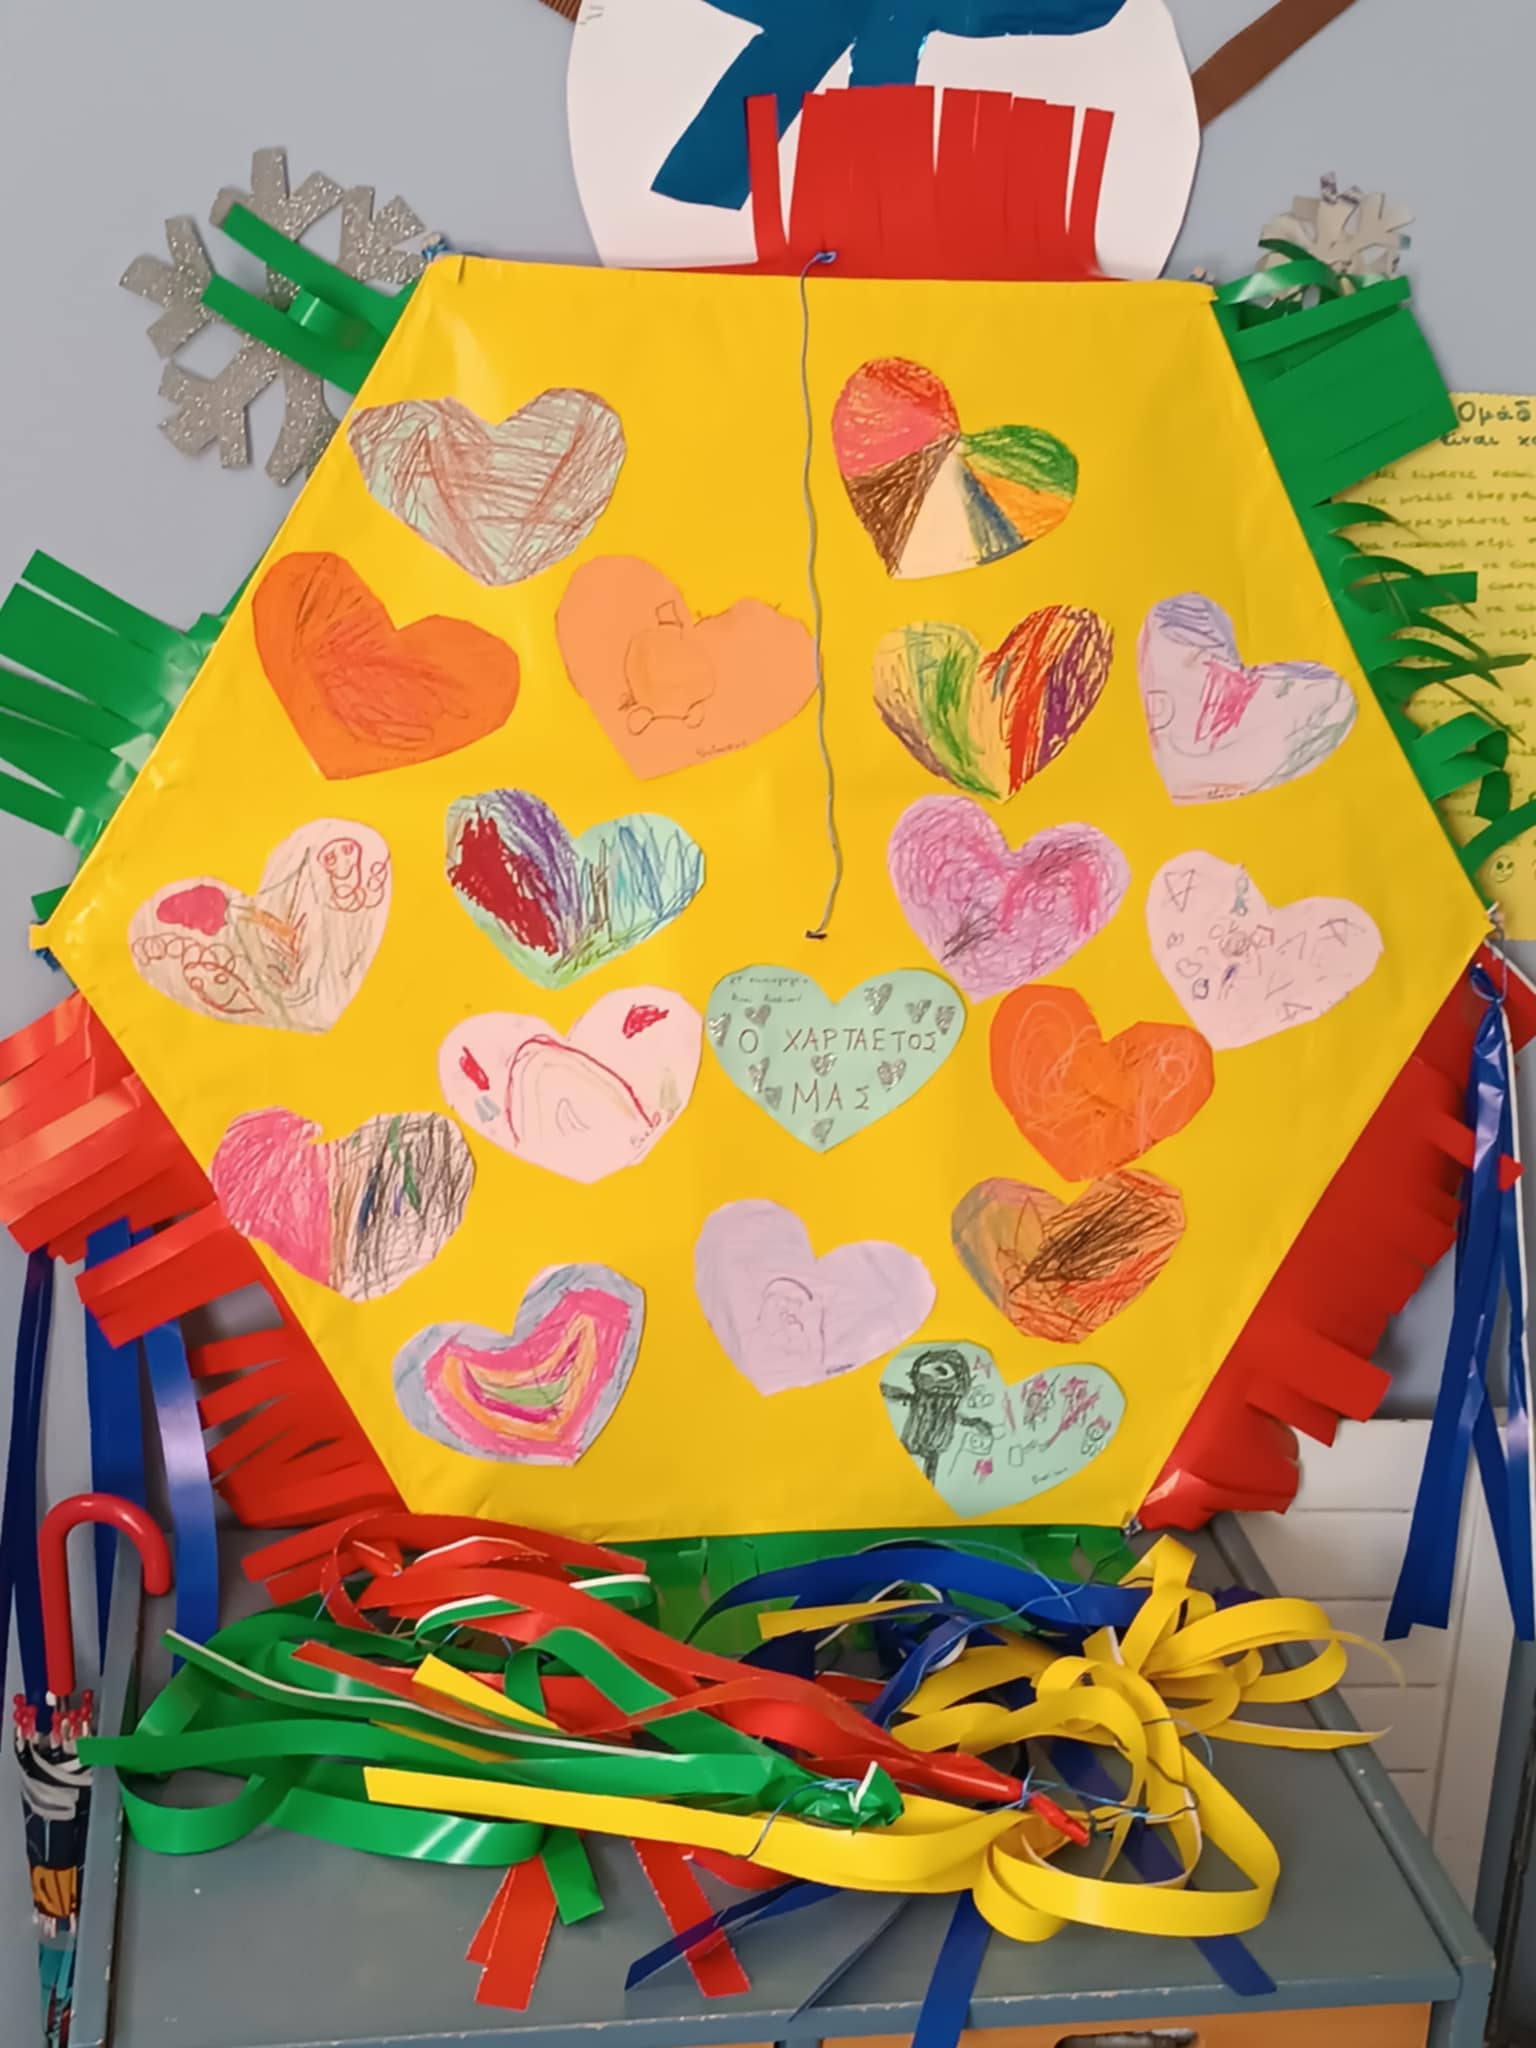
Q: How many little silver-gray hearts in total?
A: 10